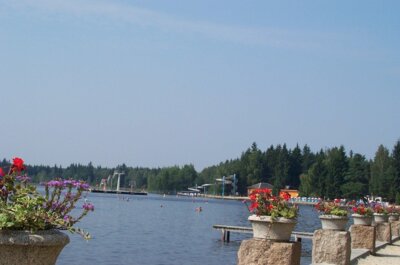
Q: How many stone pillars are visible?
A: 5